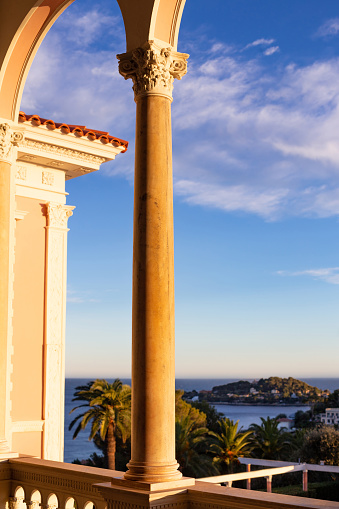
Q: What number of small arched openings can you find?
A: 5